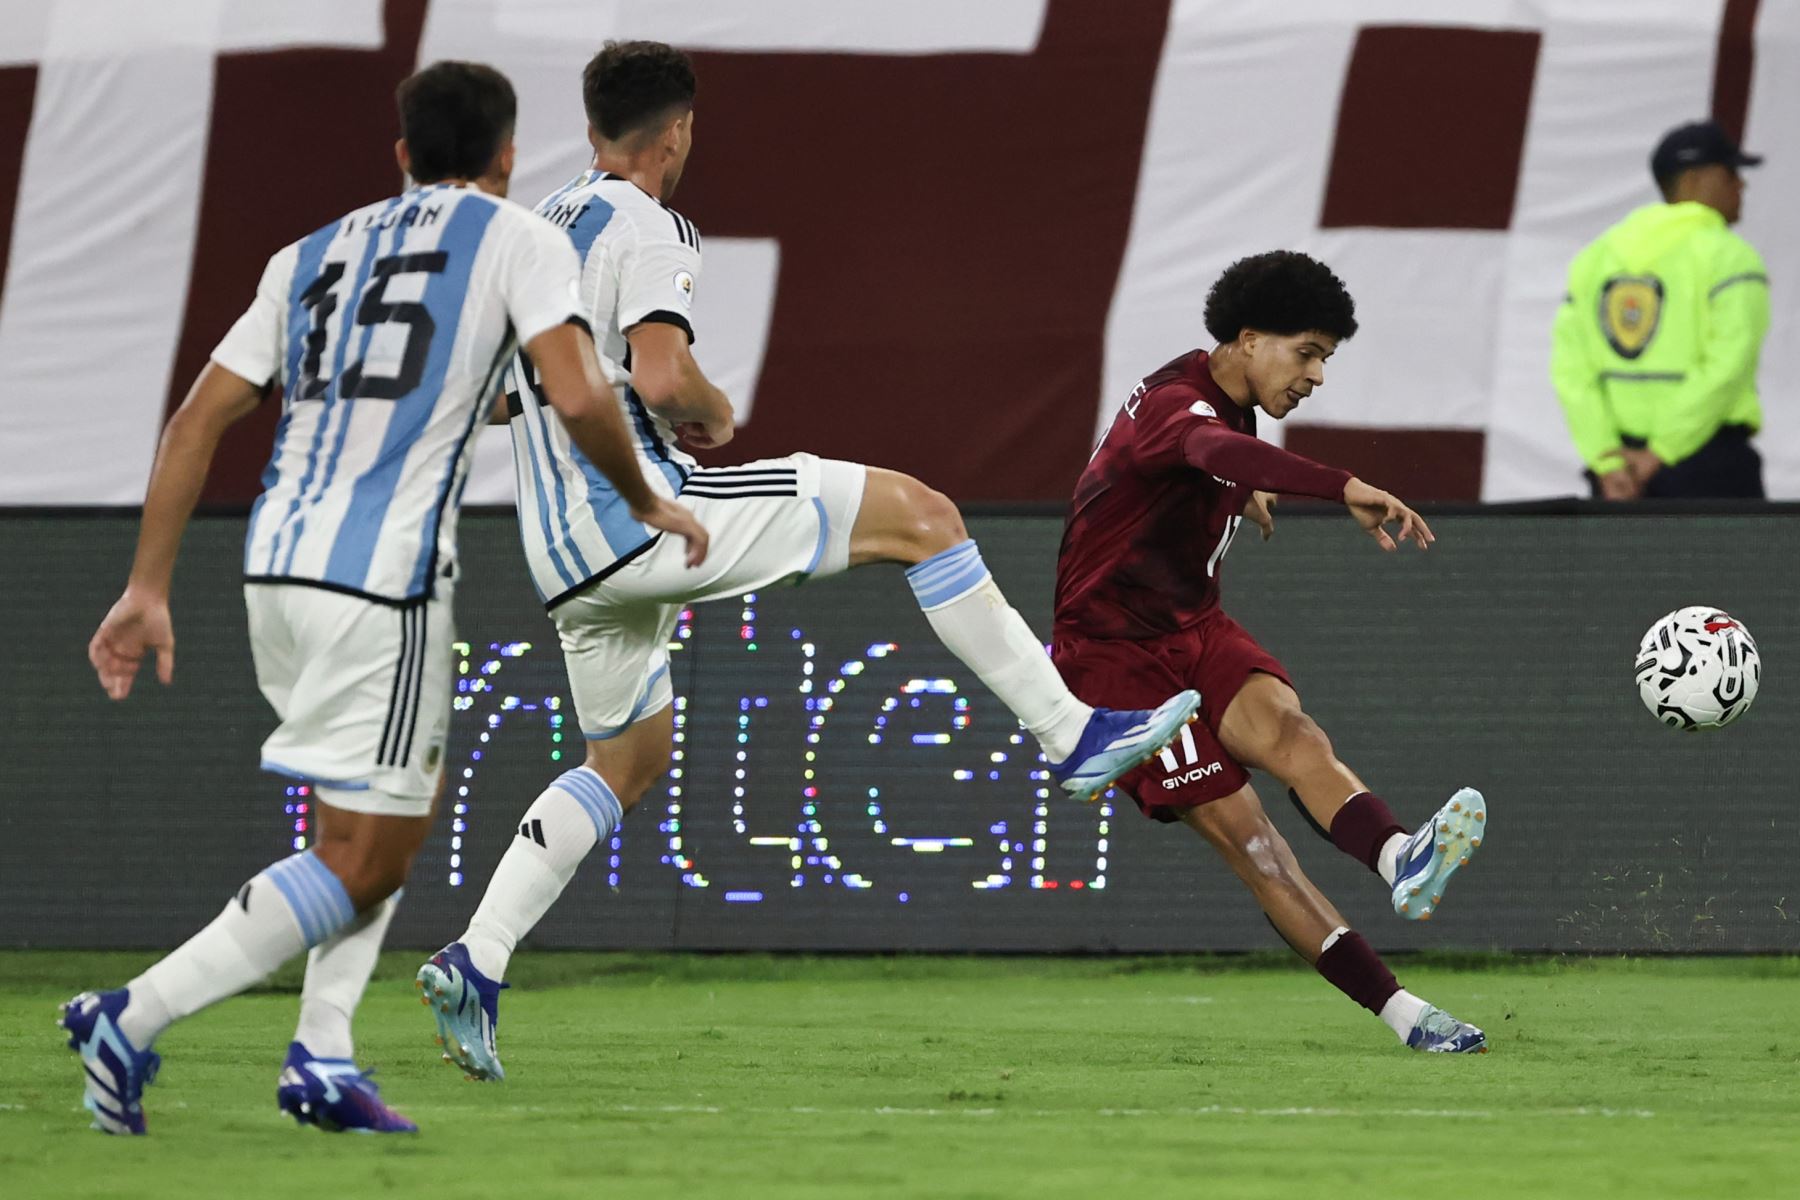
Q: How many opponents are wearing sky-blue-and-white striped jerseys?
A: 2